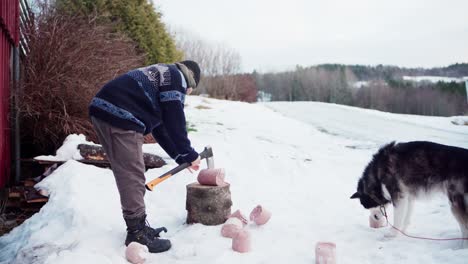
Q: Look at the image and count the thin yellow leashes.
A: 0